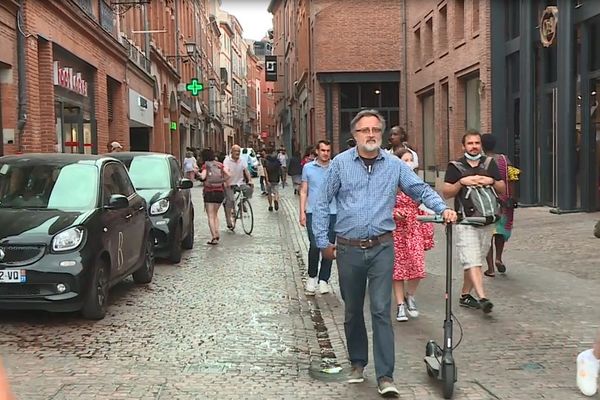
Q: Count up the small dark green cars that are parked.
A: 2